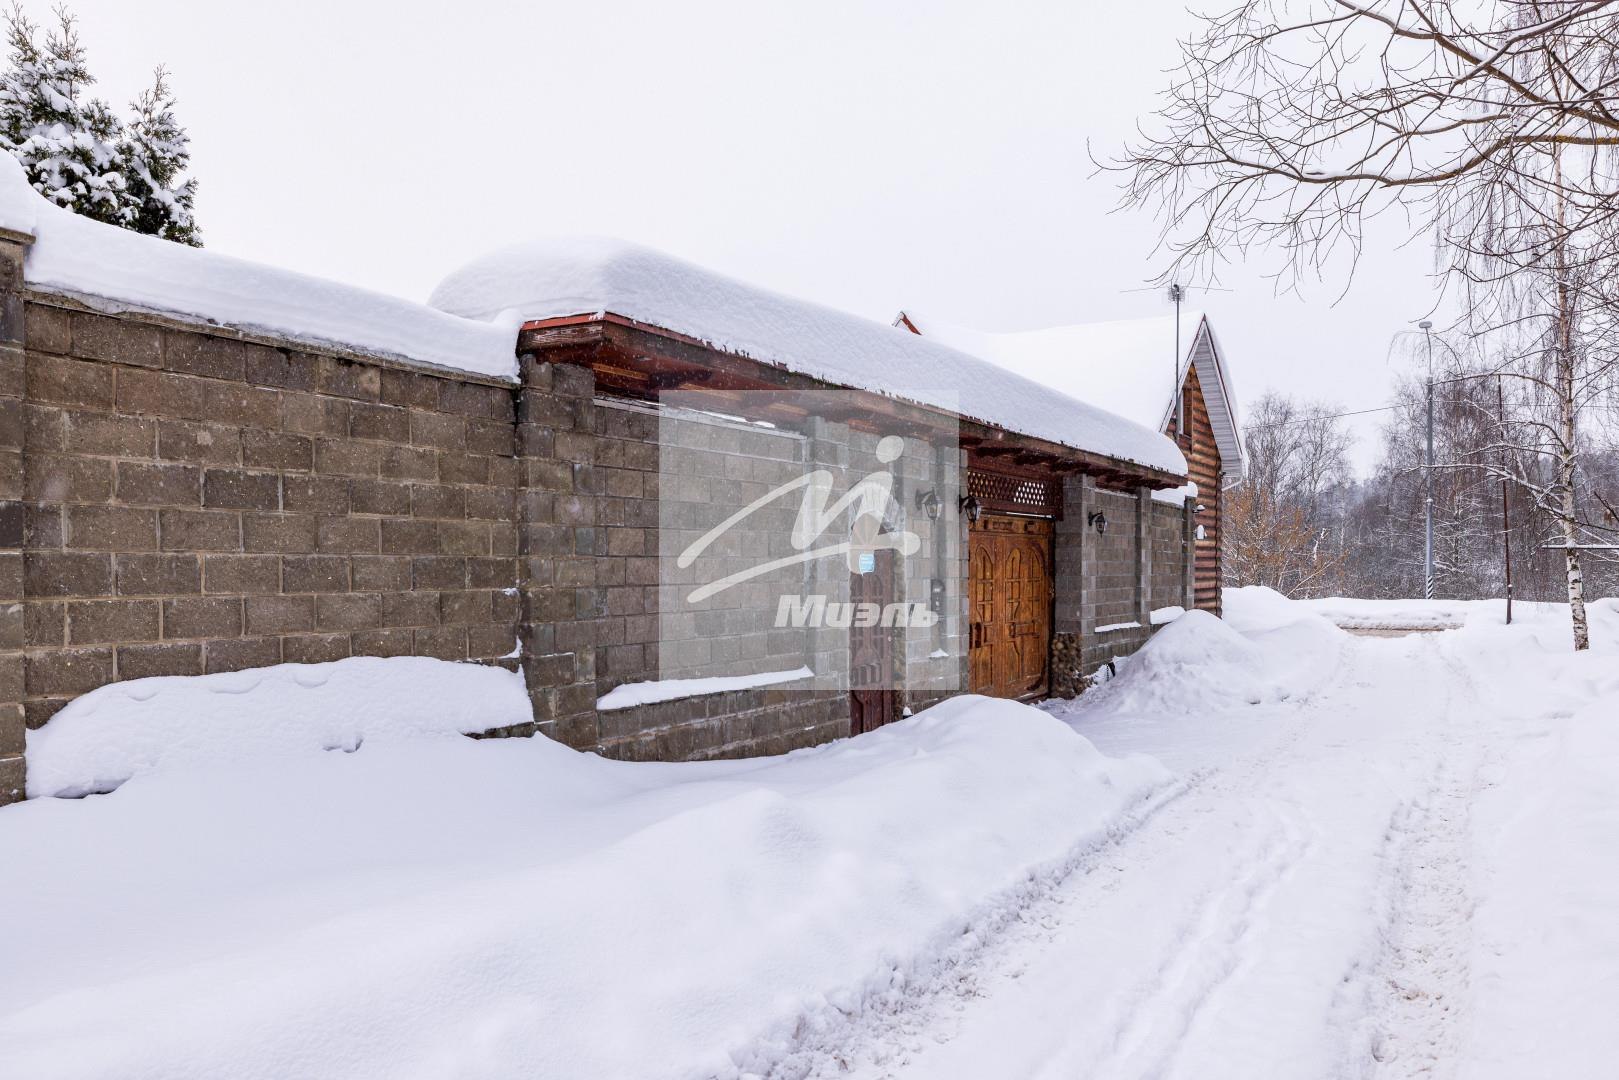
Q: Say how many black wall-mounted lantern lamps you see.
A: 3